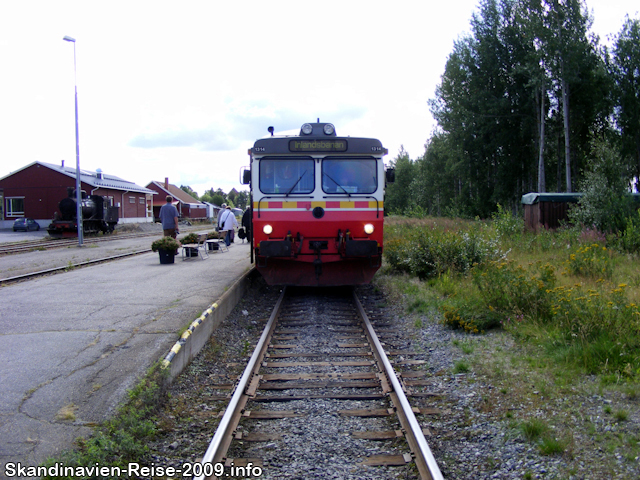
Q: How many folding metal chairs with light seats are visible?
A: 2